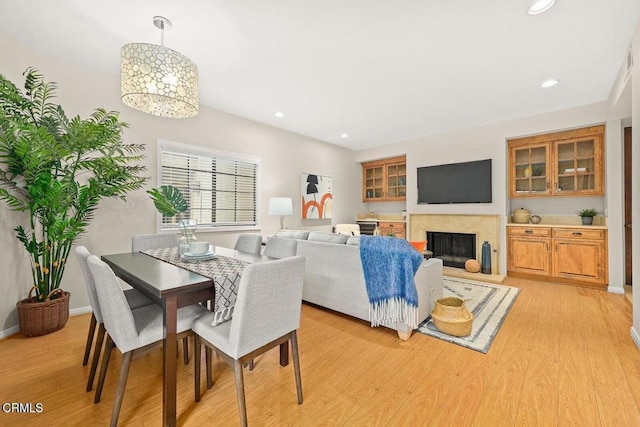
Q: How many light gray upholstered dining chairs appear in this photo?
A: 6